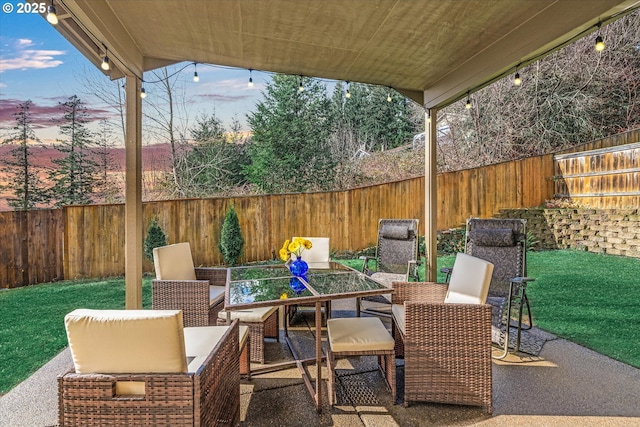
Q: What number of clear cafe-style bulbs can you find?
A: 12